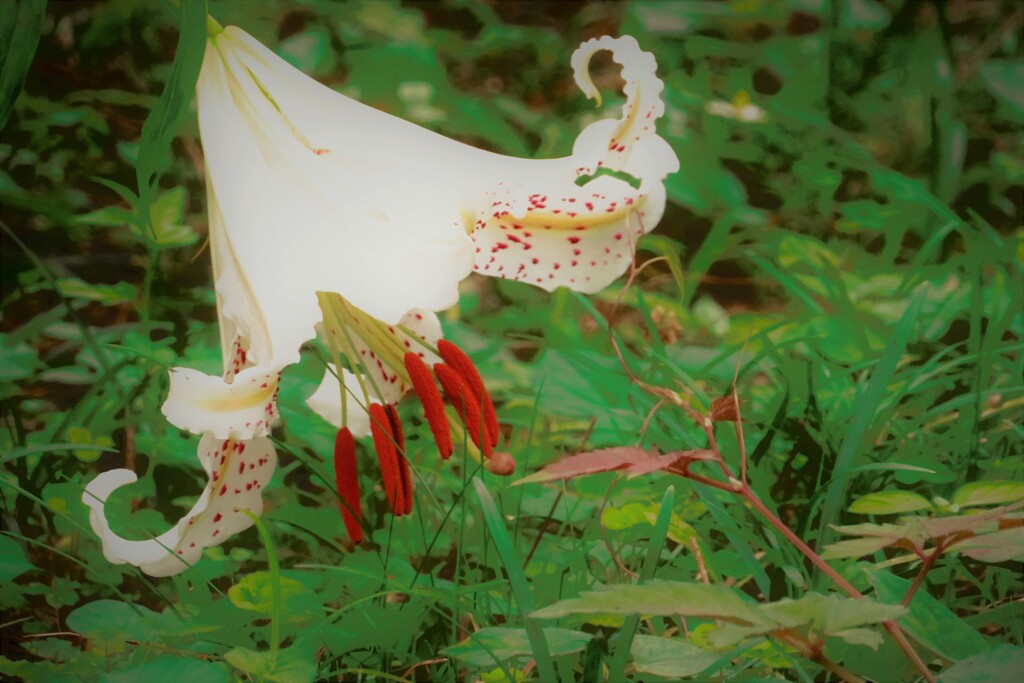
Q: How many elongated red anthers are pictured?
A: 6